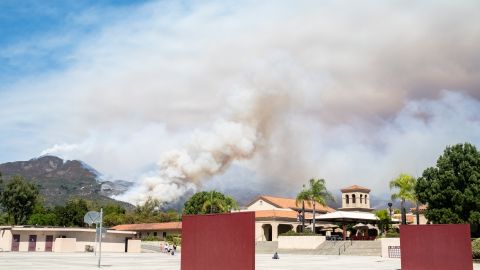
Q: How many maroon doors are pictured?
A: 3